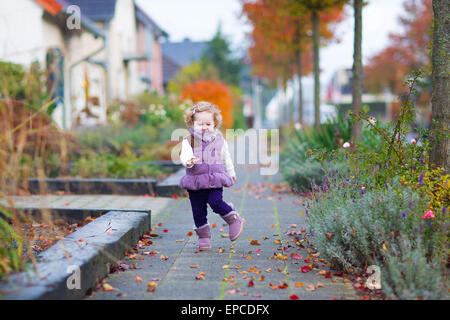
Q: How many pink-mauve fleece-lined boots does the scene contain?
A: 2